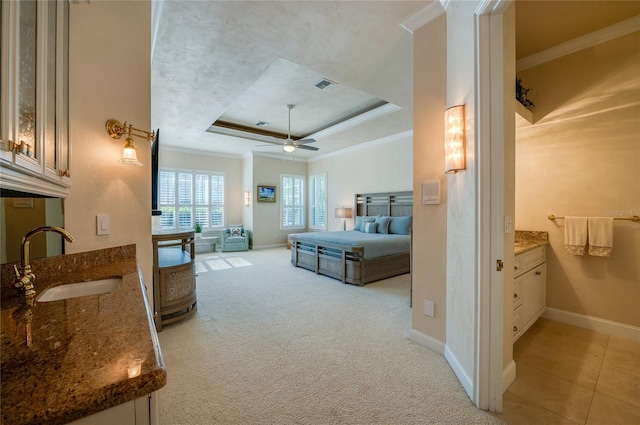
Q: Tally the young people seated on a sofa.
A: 0